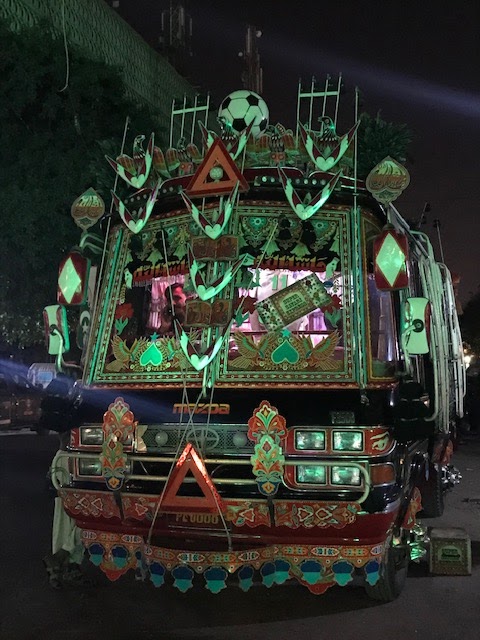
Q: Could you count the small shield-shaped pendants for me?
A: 12